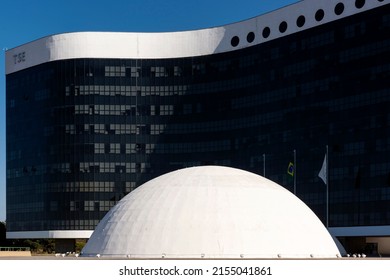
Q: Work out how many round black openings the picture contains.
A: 9